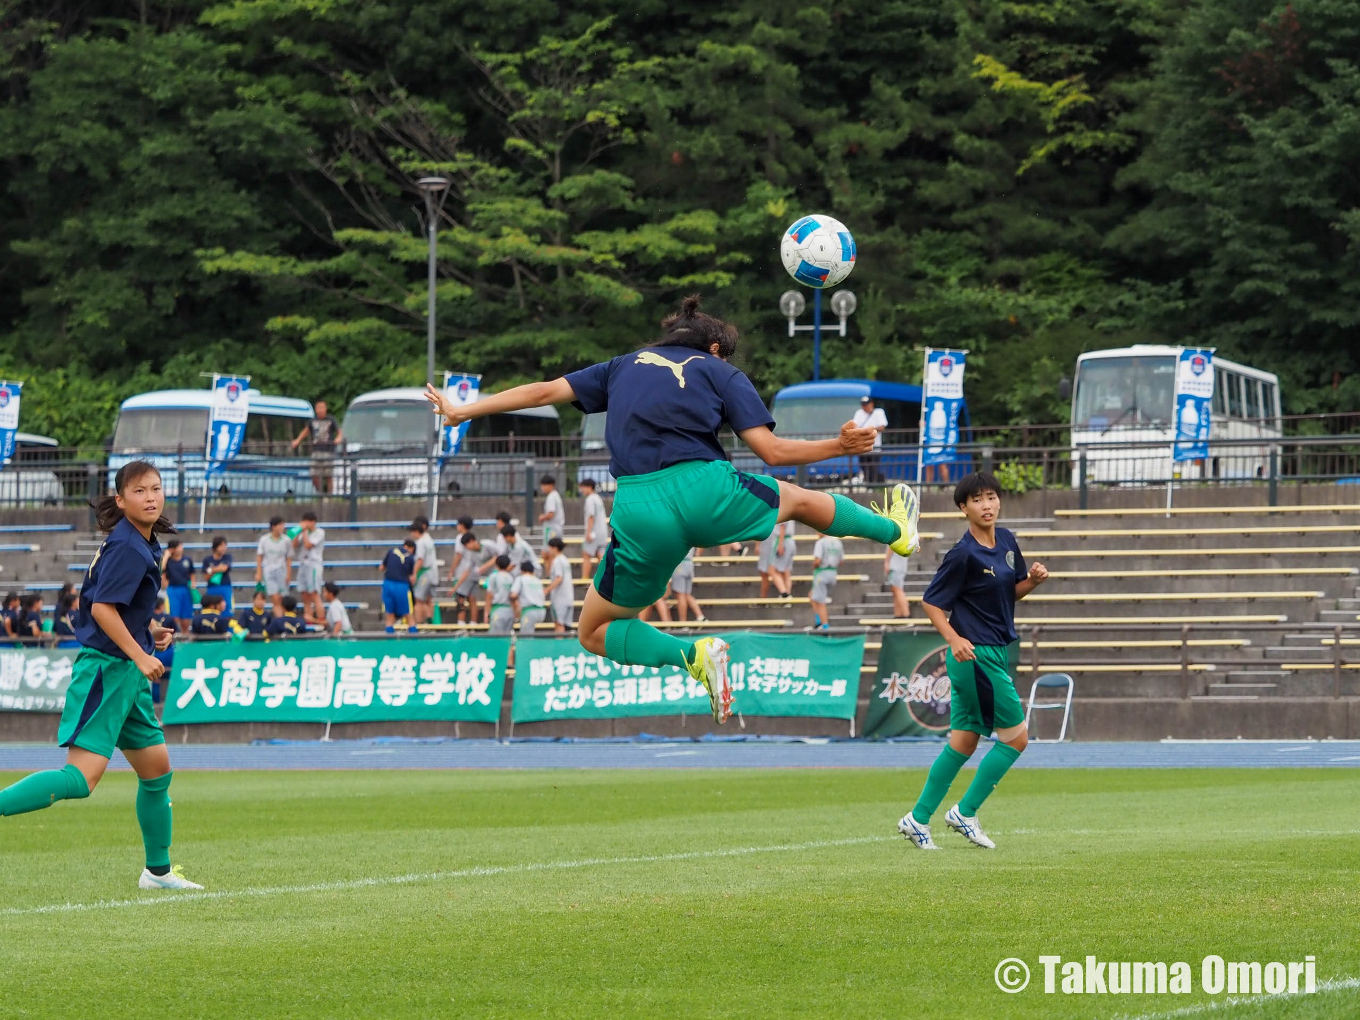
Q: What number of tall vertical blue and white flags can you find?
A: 5